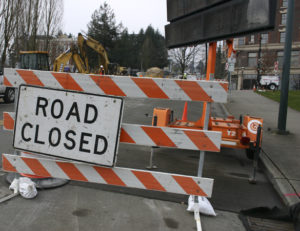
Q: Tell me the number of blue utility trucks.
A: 0